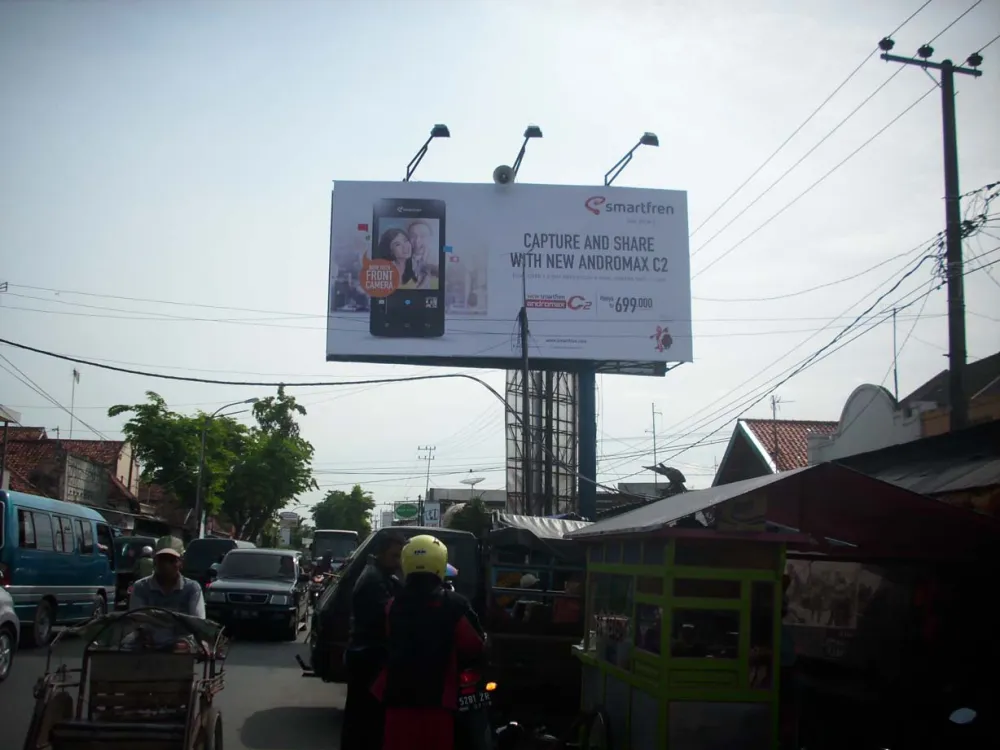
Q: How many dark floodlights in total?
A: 3